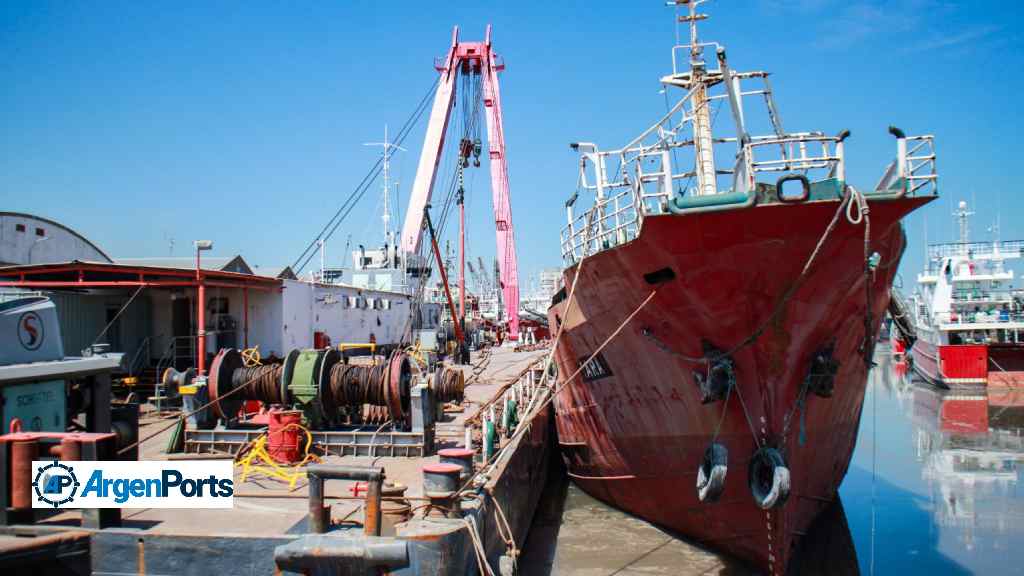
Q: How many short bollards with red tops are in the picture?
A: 2